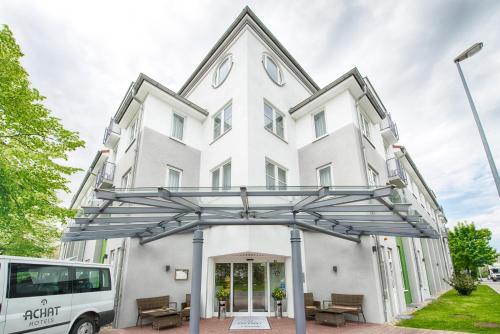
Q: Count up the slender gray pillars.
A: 2